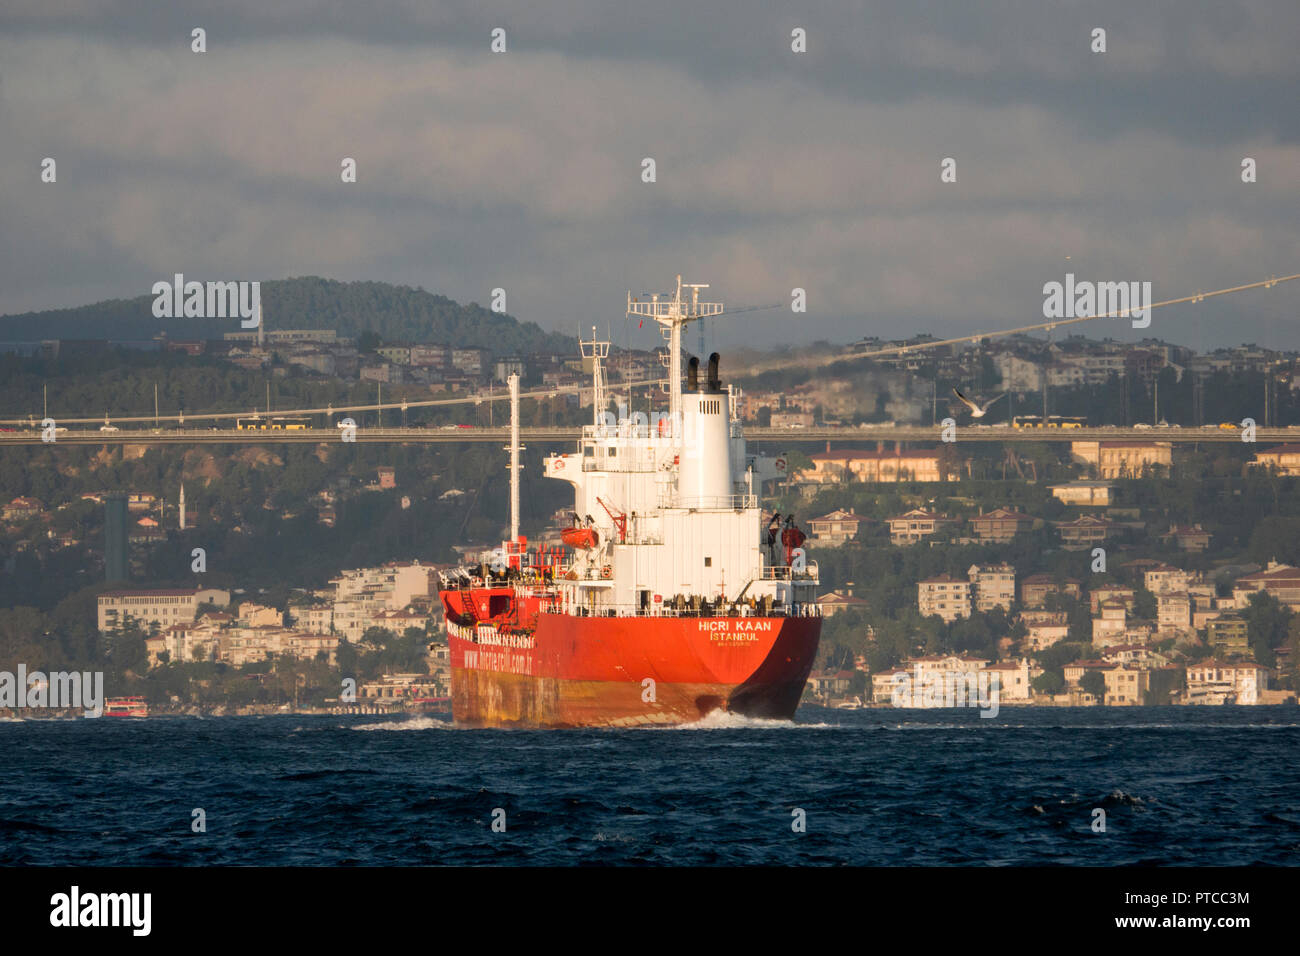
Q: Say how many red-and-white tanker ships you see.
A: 1